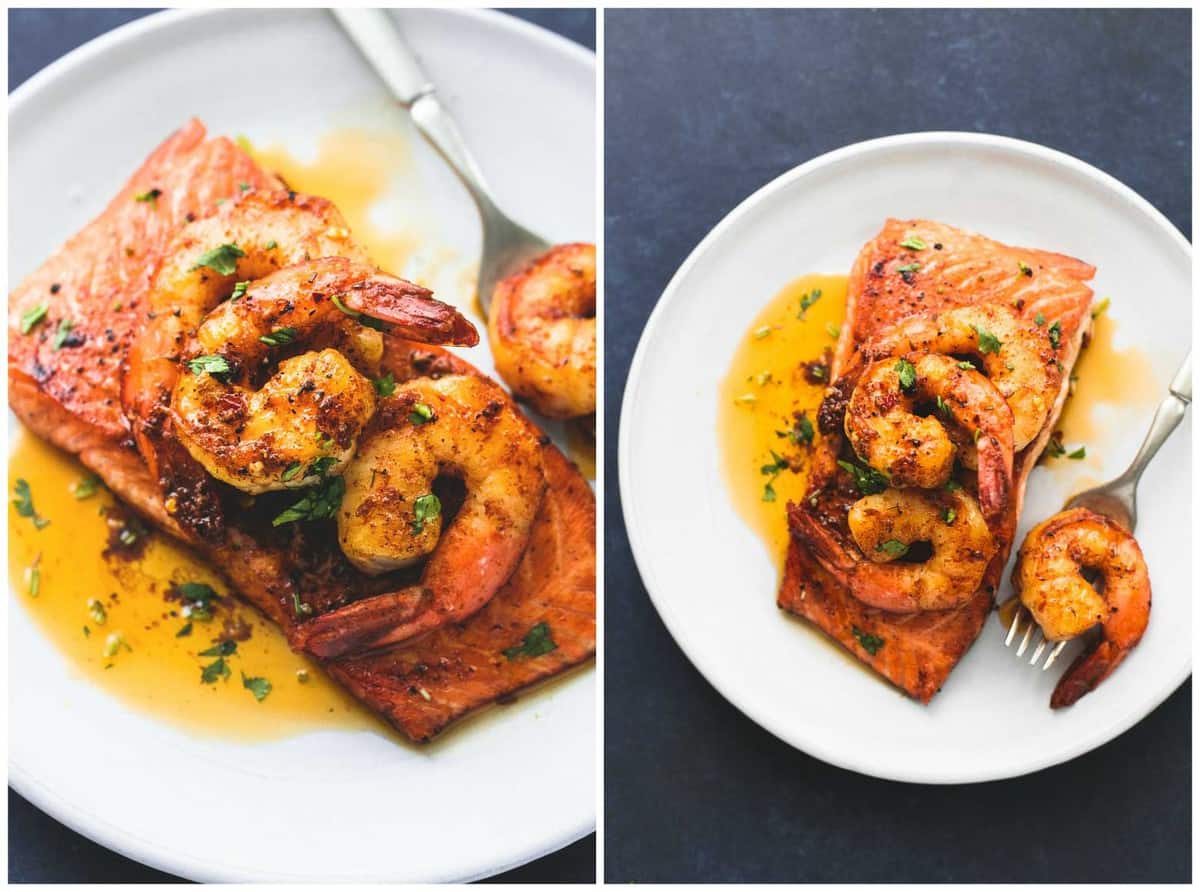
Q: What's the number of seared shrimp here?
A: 8